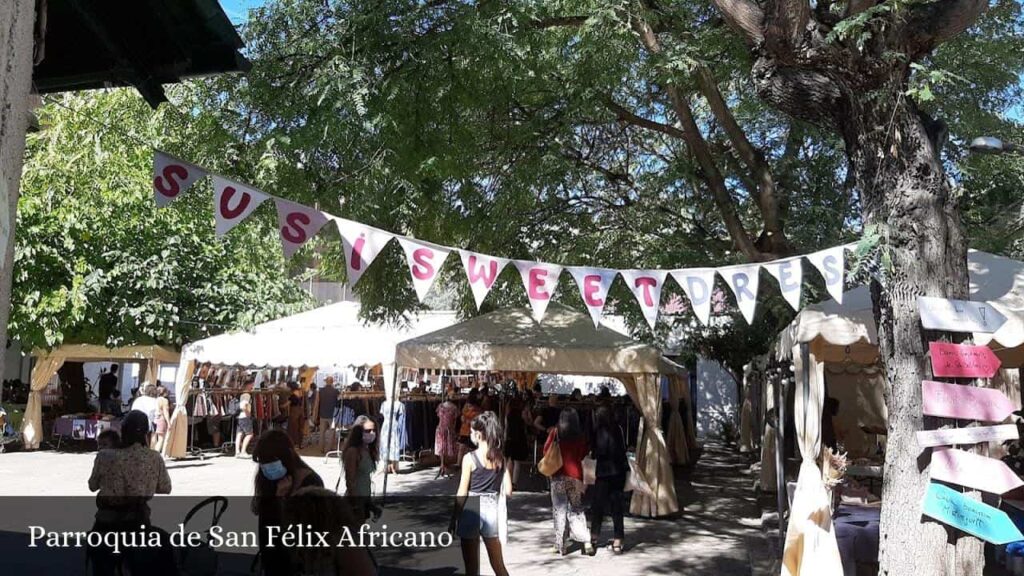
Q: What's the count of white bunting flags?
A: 13